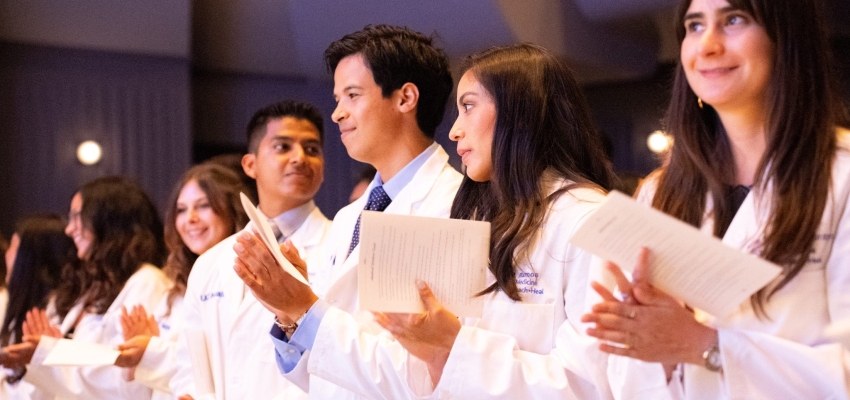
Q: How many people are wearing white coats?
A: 7